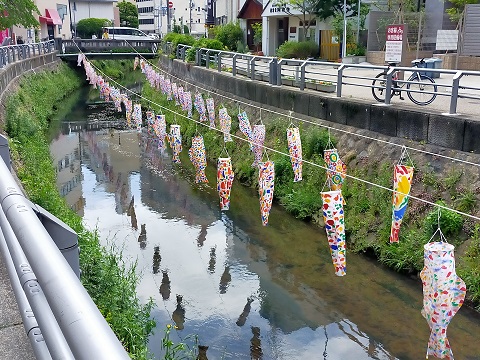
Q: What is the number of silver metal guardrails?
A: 2